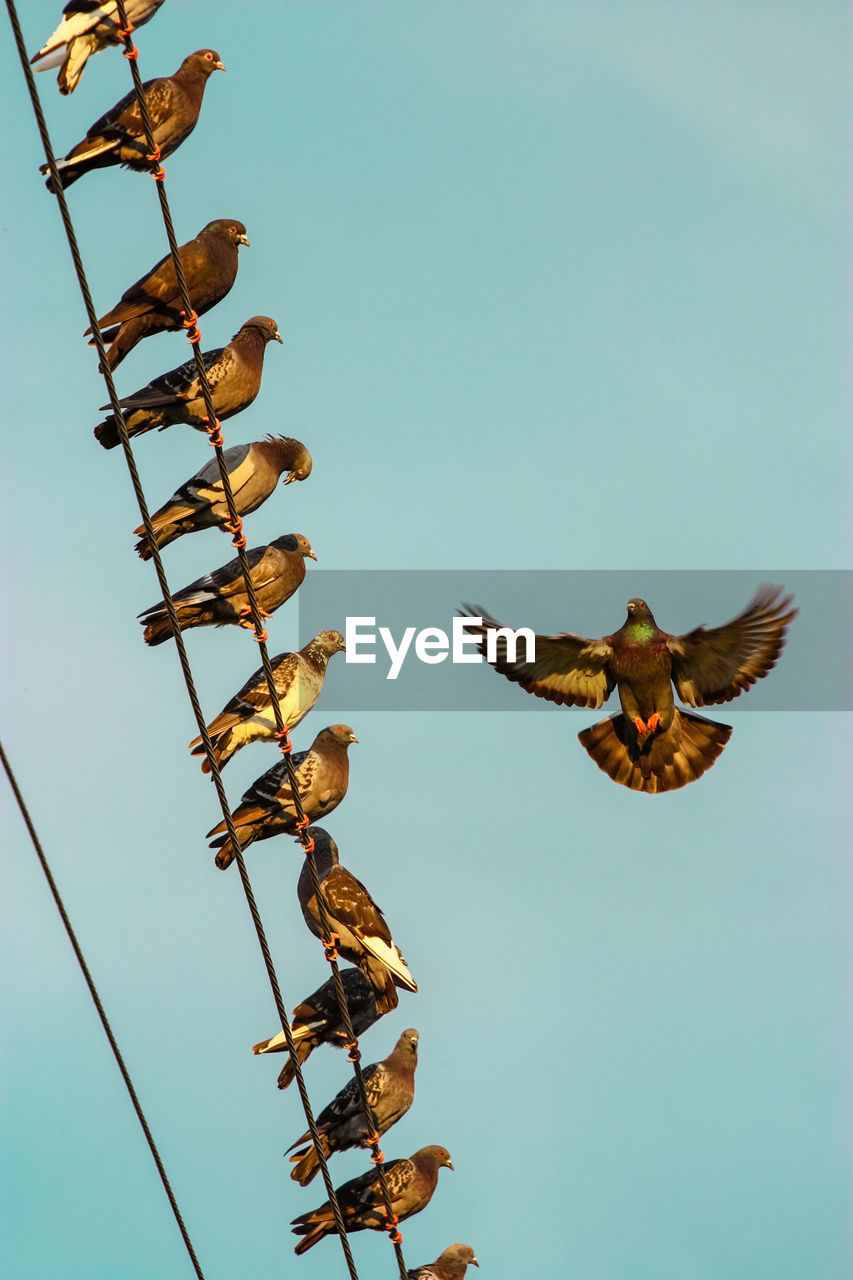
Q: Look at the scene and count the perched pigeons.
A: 13